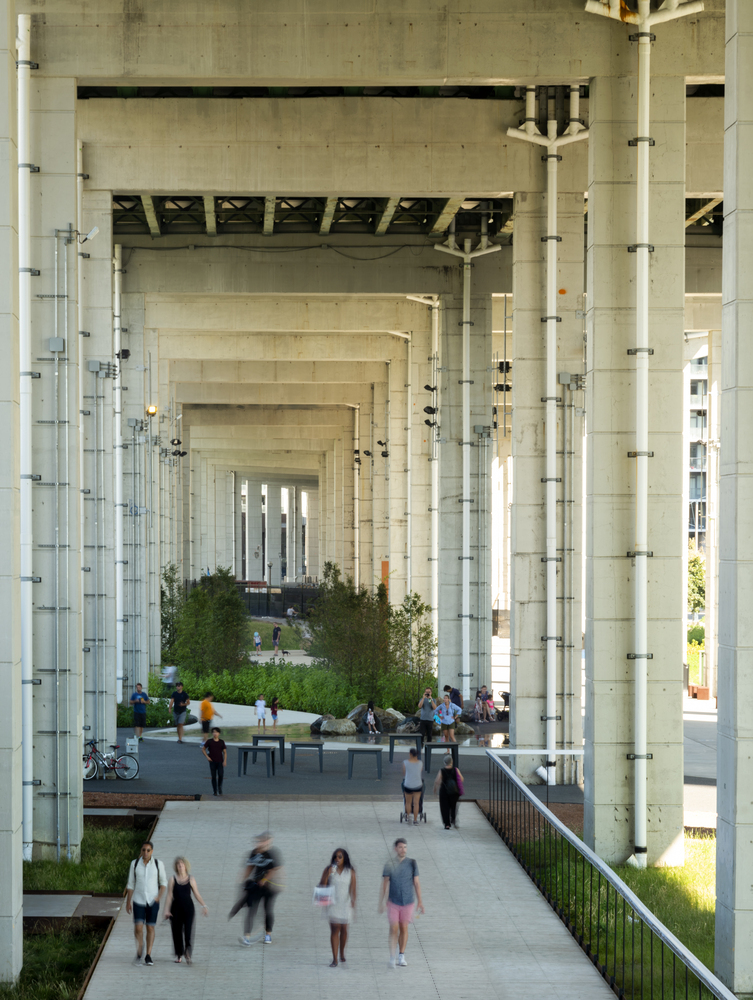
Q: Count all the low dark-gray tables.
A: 6